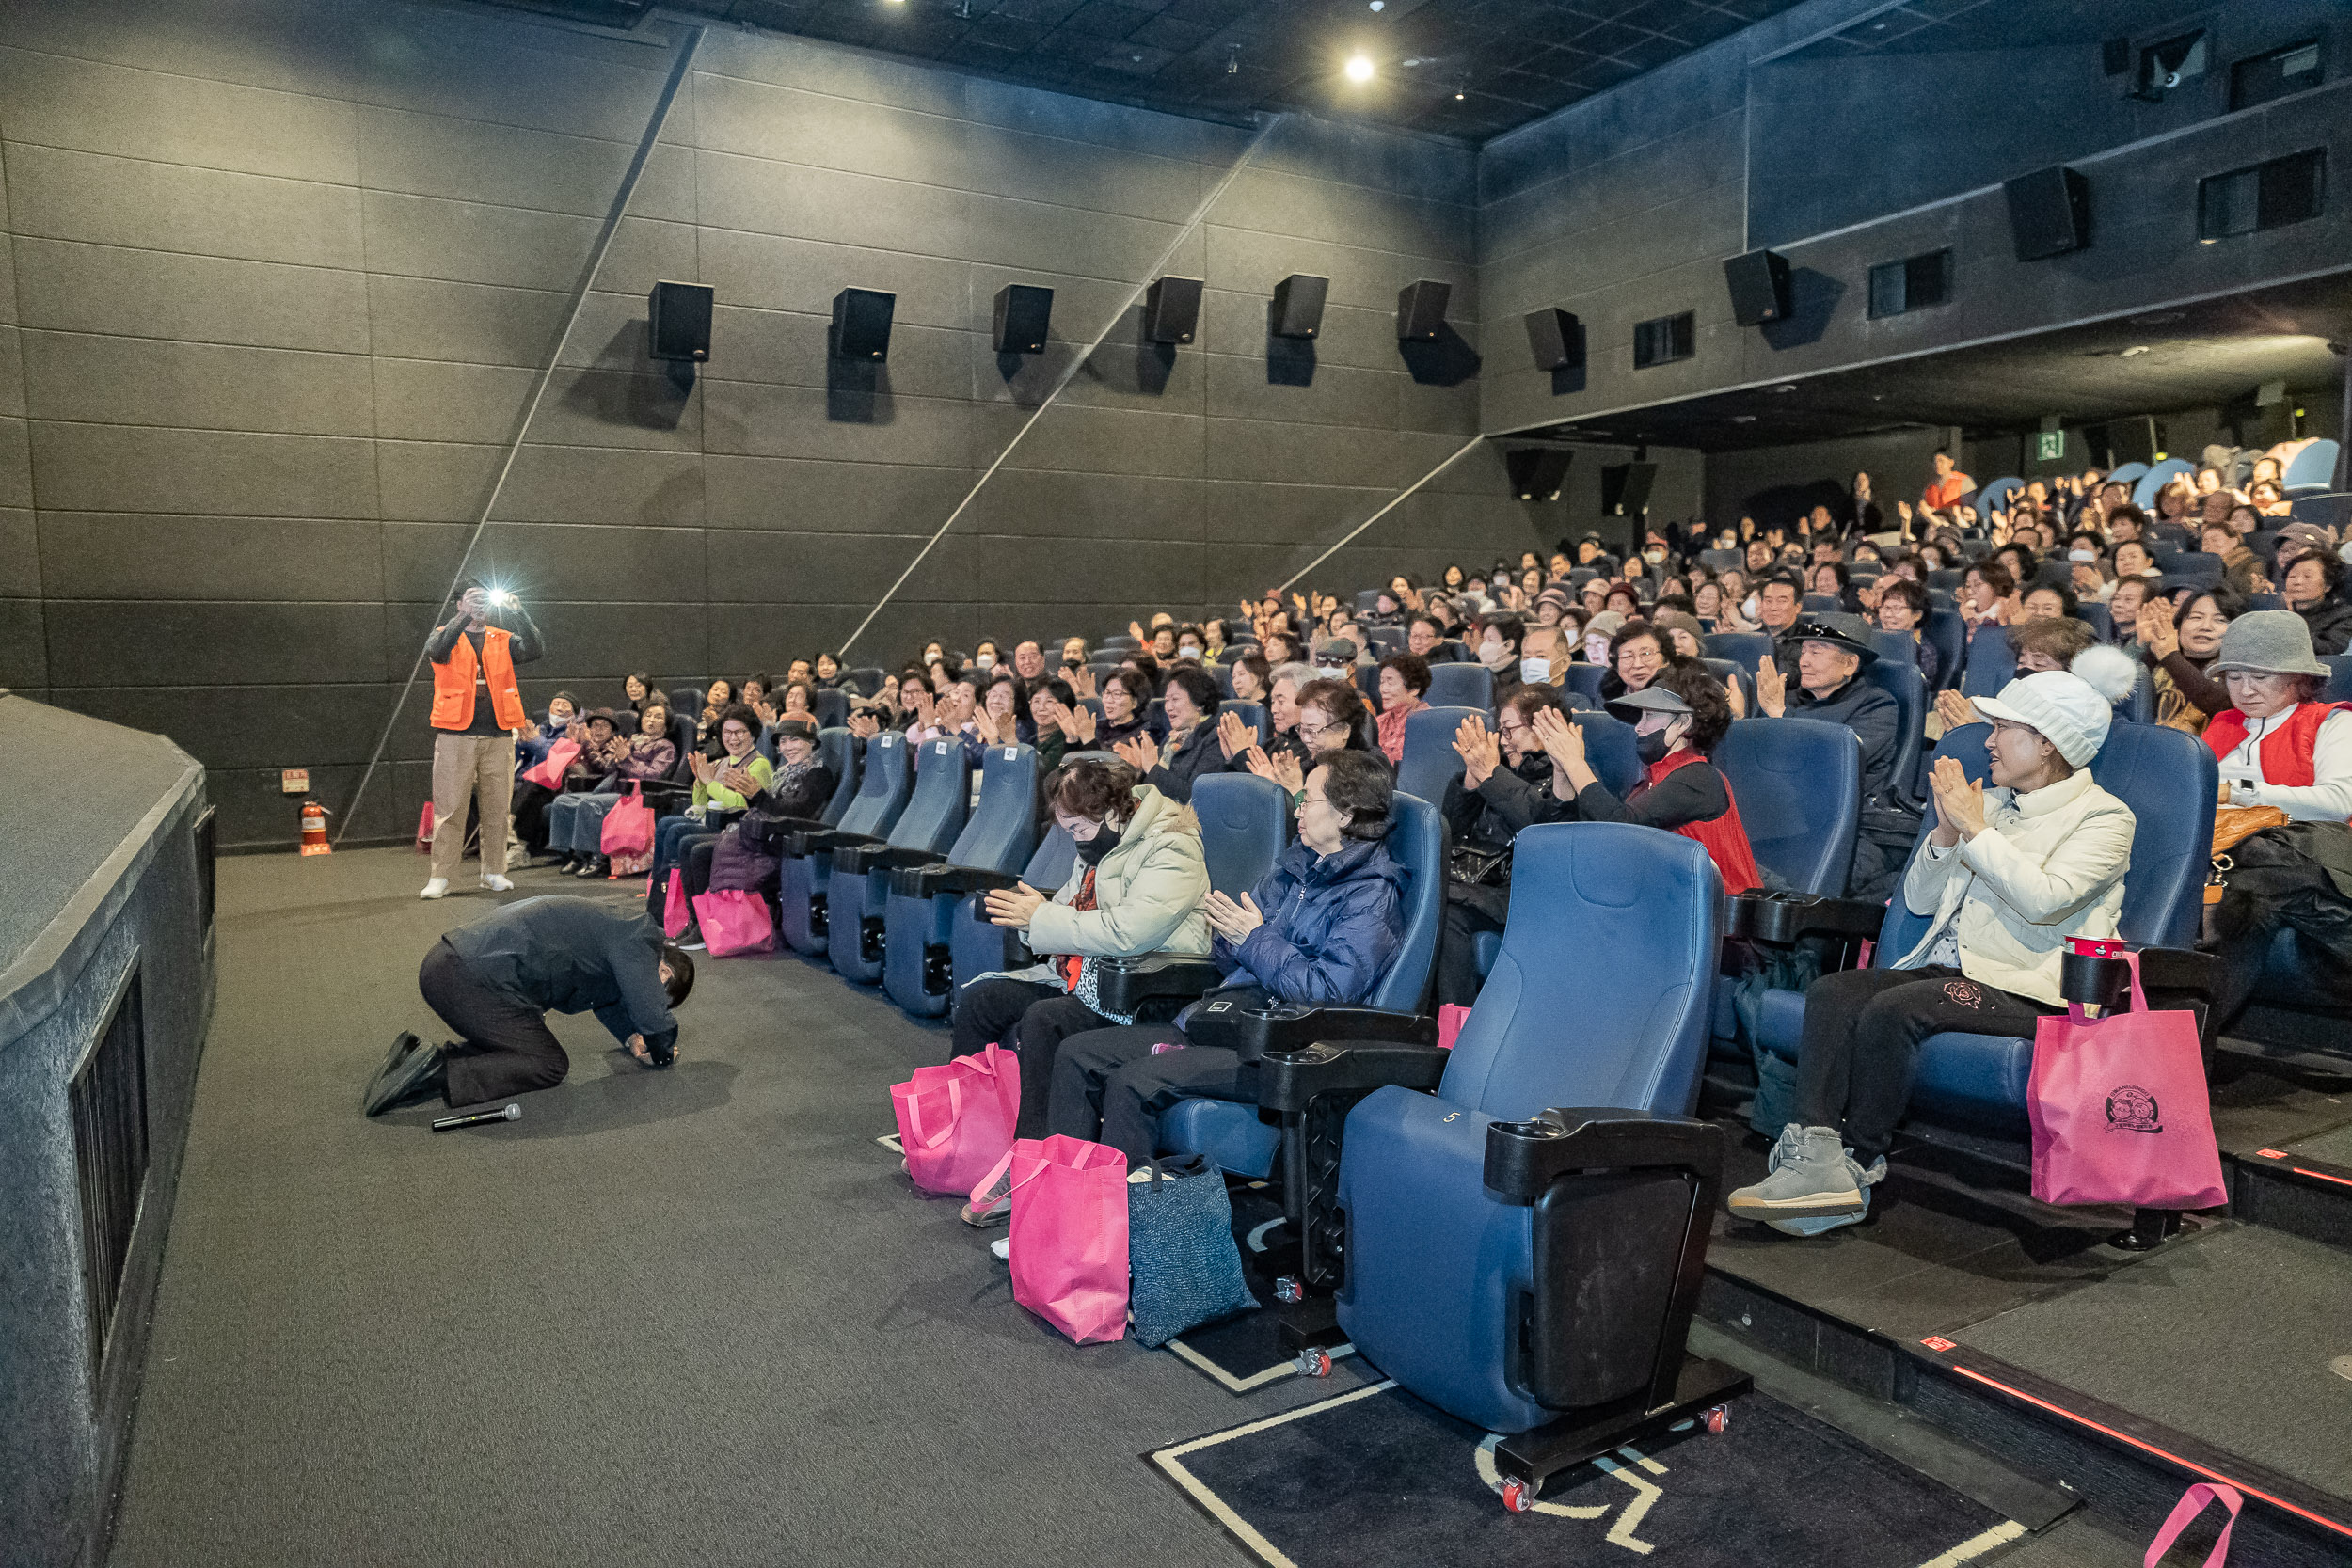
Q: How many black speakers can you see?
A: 11